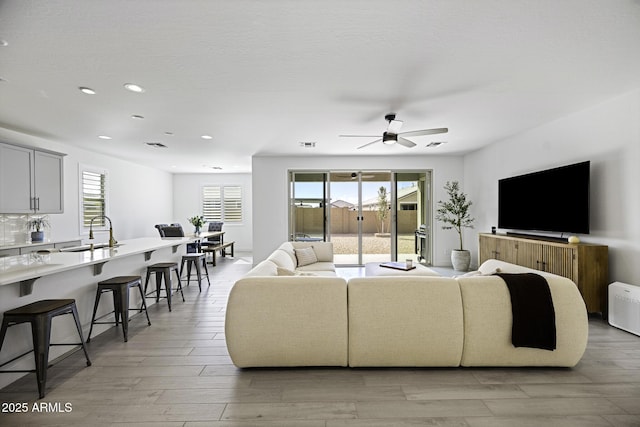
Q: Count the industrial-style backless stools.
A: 4